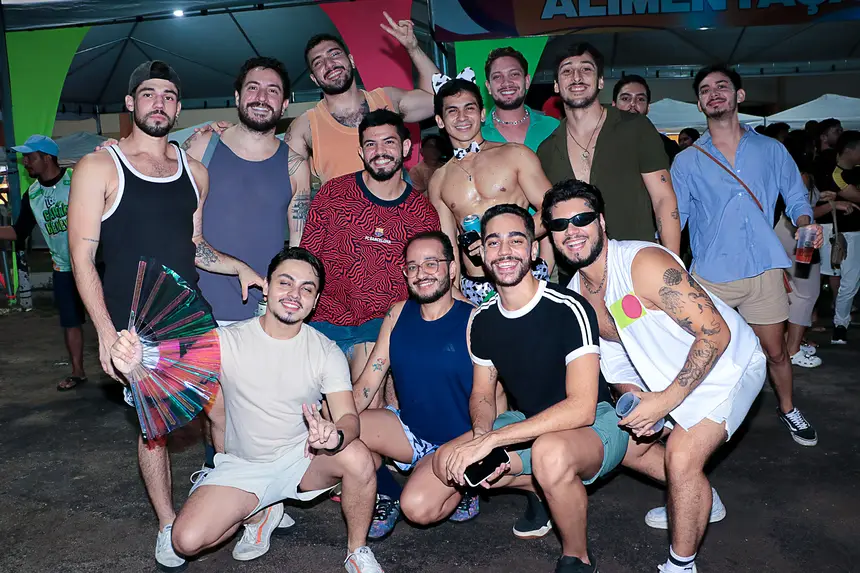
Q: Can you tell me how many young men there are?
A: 13